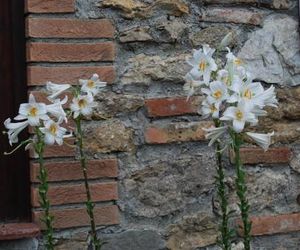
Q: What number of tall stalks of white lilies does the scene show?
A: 4